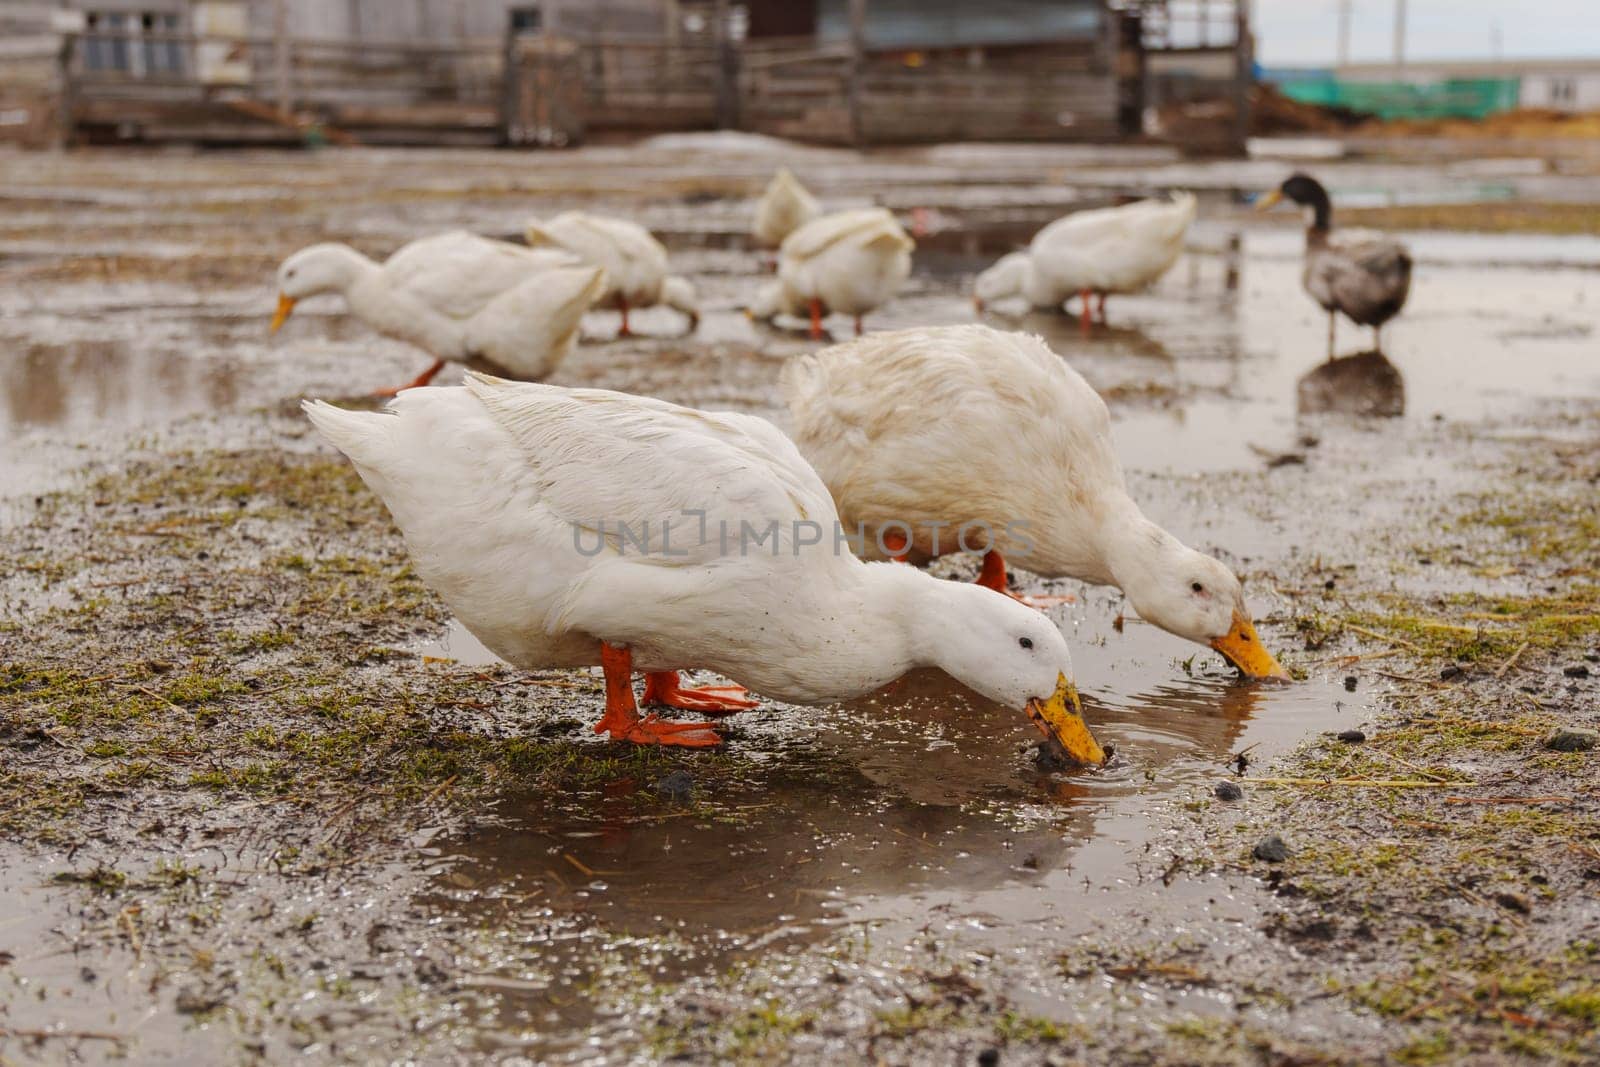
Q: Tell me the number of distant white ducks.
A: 5